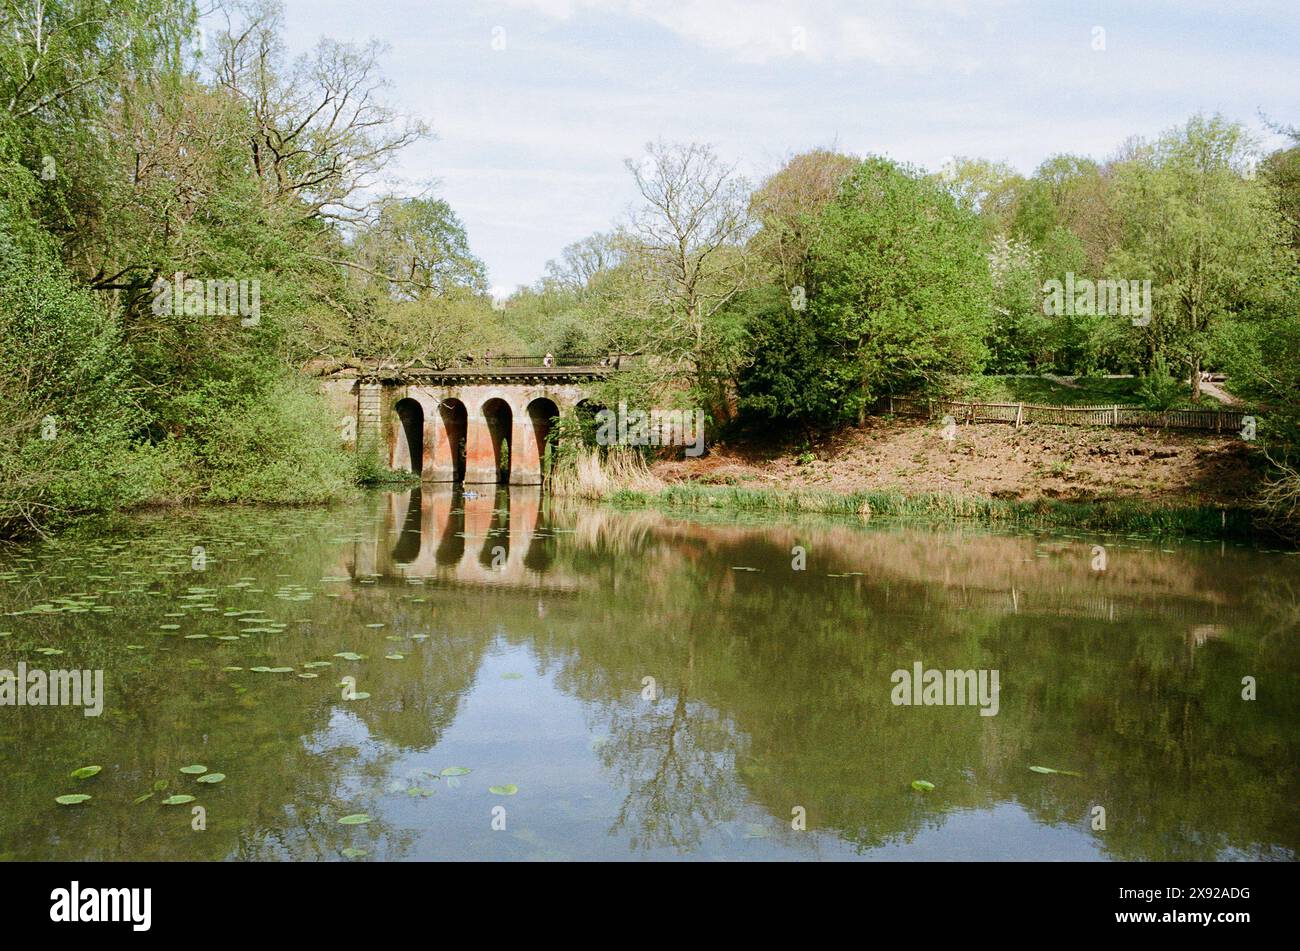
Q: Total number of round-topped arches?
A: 5